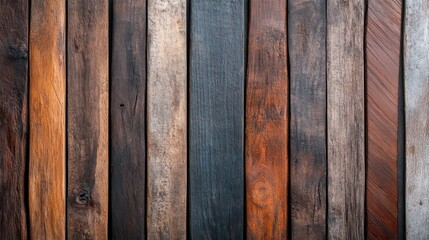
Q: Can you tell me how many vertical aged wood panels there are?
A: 11